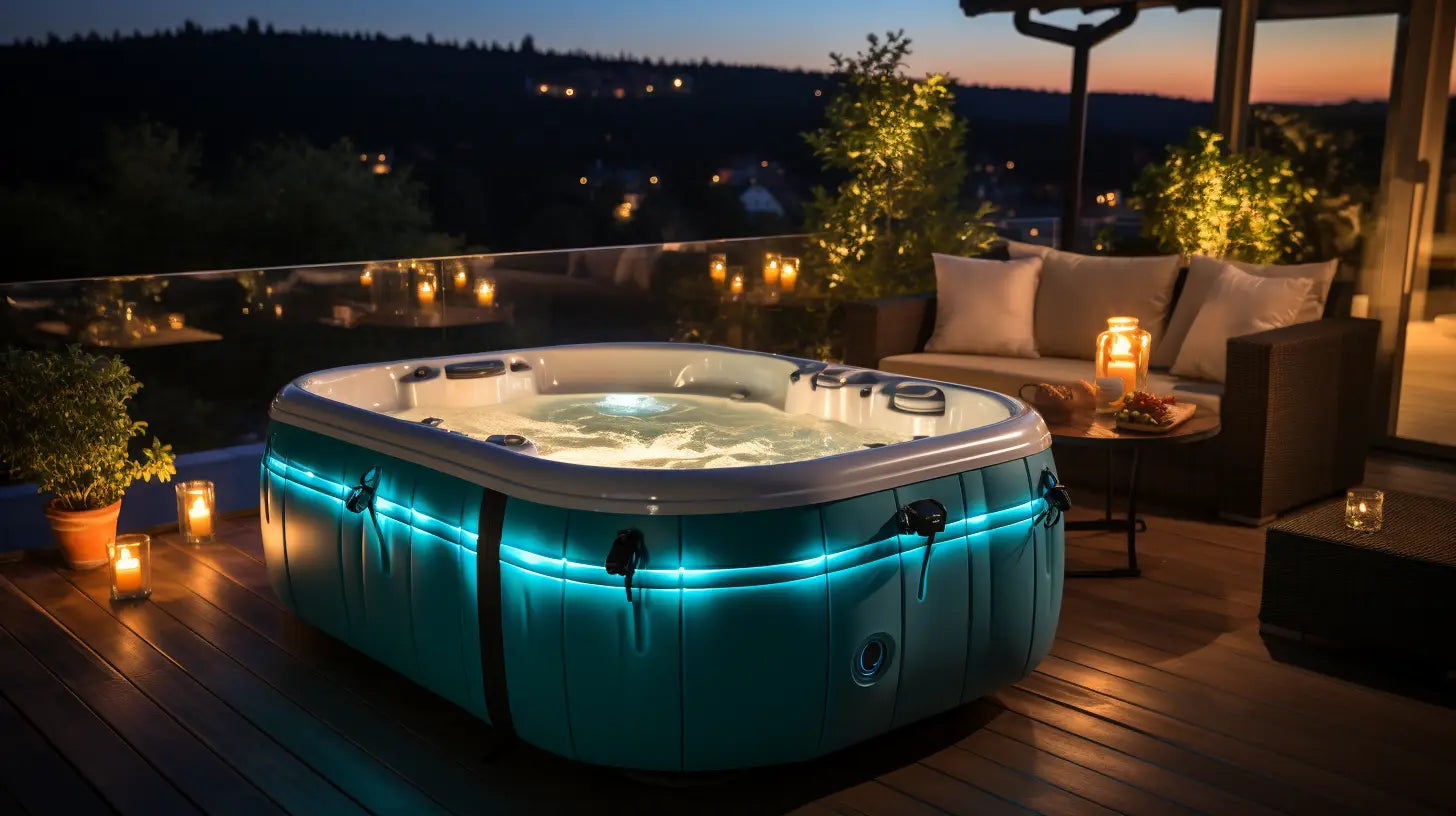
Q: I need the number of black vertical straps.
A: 1